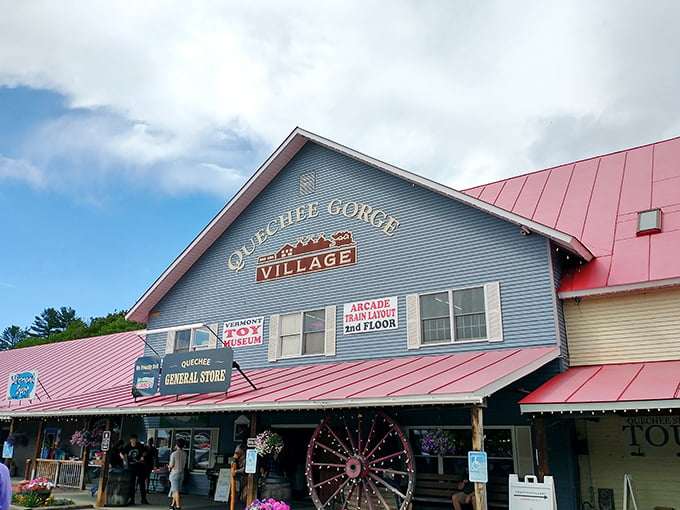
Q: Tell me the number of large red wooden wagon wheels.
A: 1